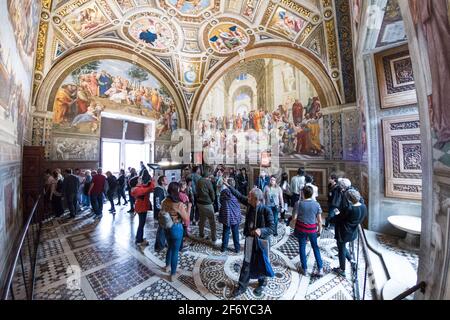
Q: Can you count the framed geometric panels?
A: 2